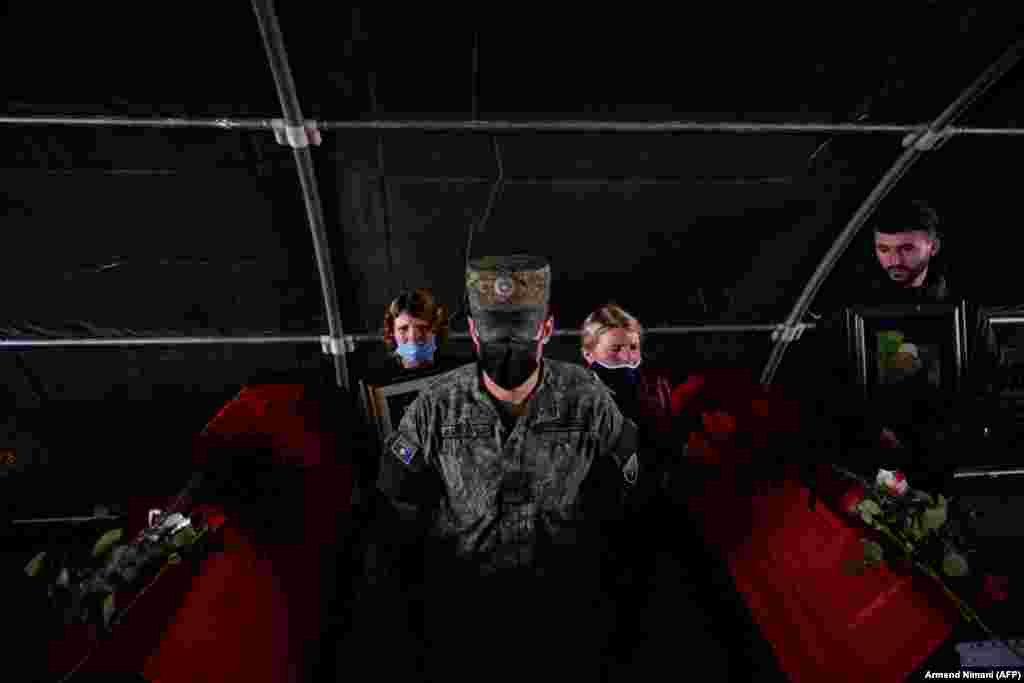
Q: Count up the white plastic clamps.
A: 4